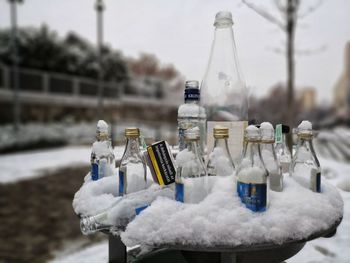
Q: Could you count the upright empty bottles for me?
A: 10